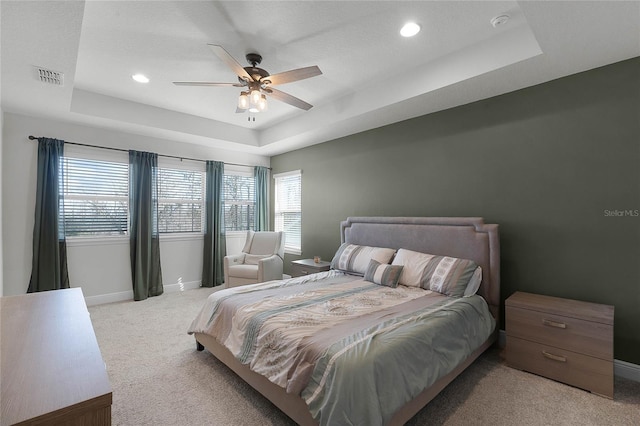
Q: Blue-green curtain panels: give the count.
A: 4